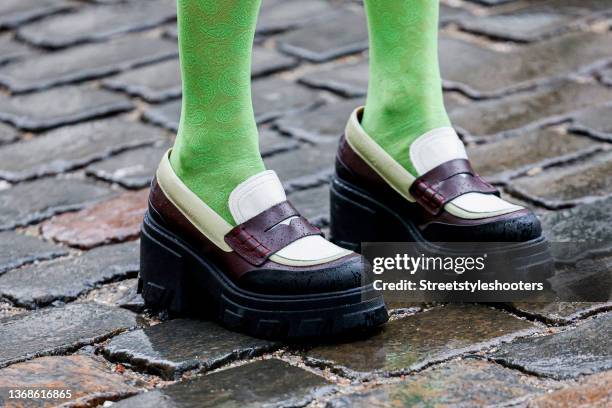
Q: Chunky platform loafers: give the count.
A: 2